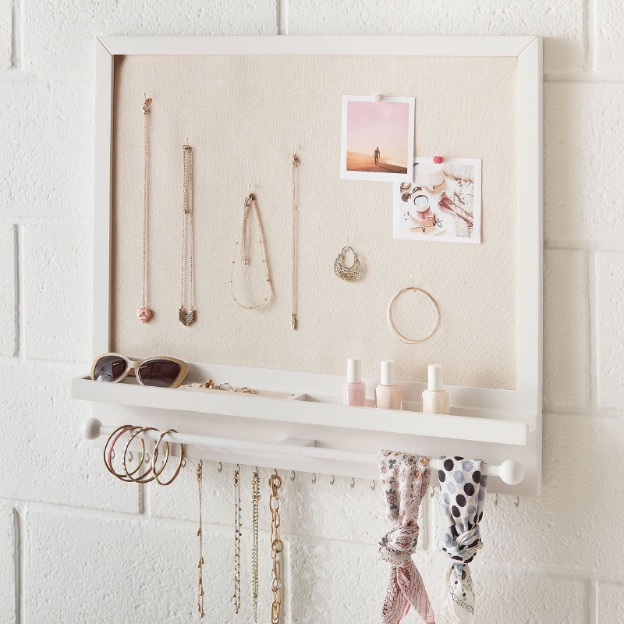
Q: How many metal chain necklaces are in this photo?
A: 8